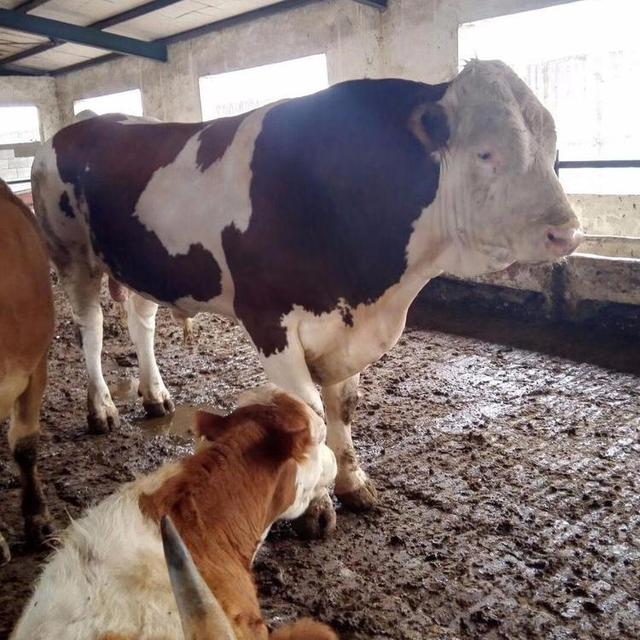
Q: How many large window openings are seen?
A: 4